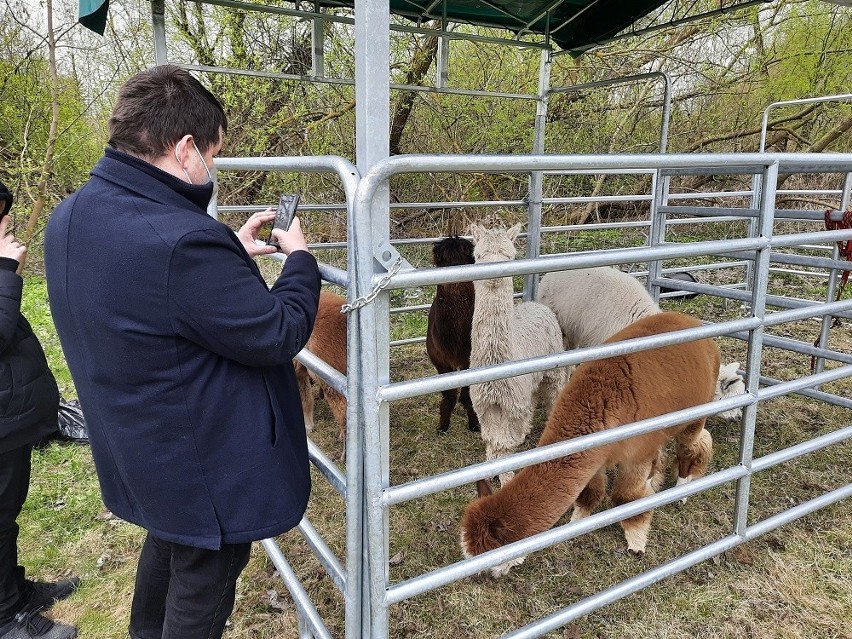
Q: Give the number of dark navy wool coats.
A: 1